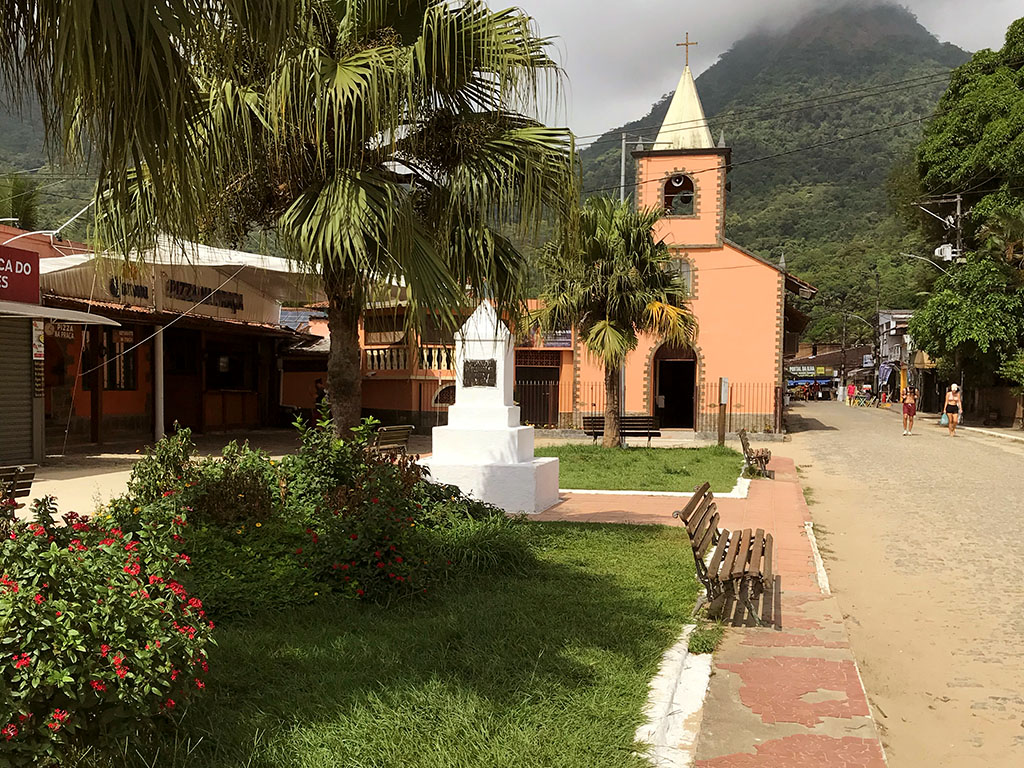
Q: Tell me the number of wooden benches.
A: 5